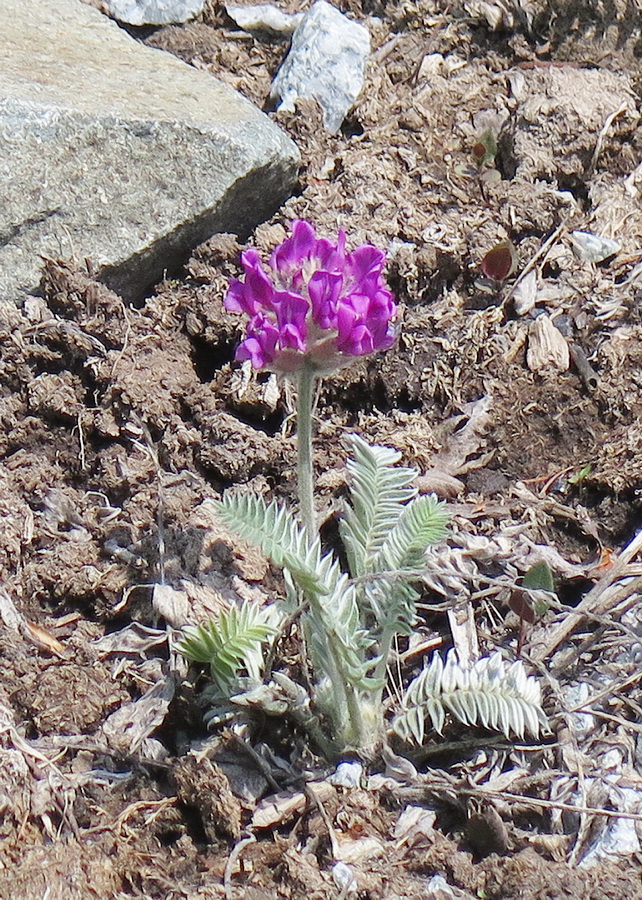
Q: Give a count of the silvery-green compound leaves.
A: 5